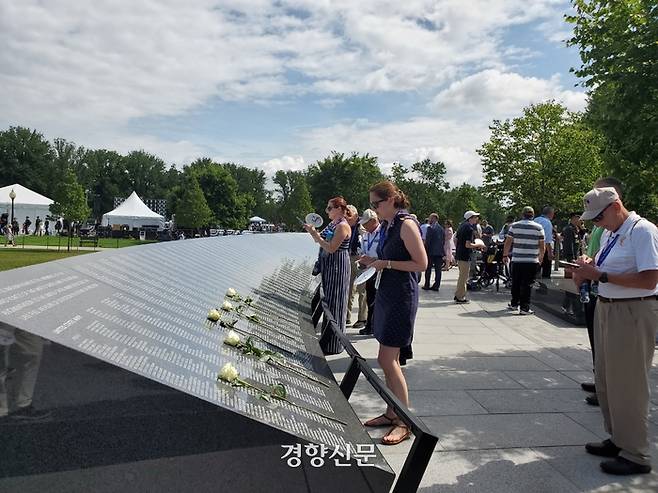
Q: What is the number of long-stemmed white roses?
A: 5